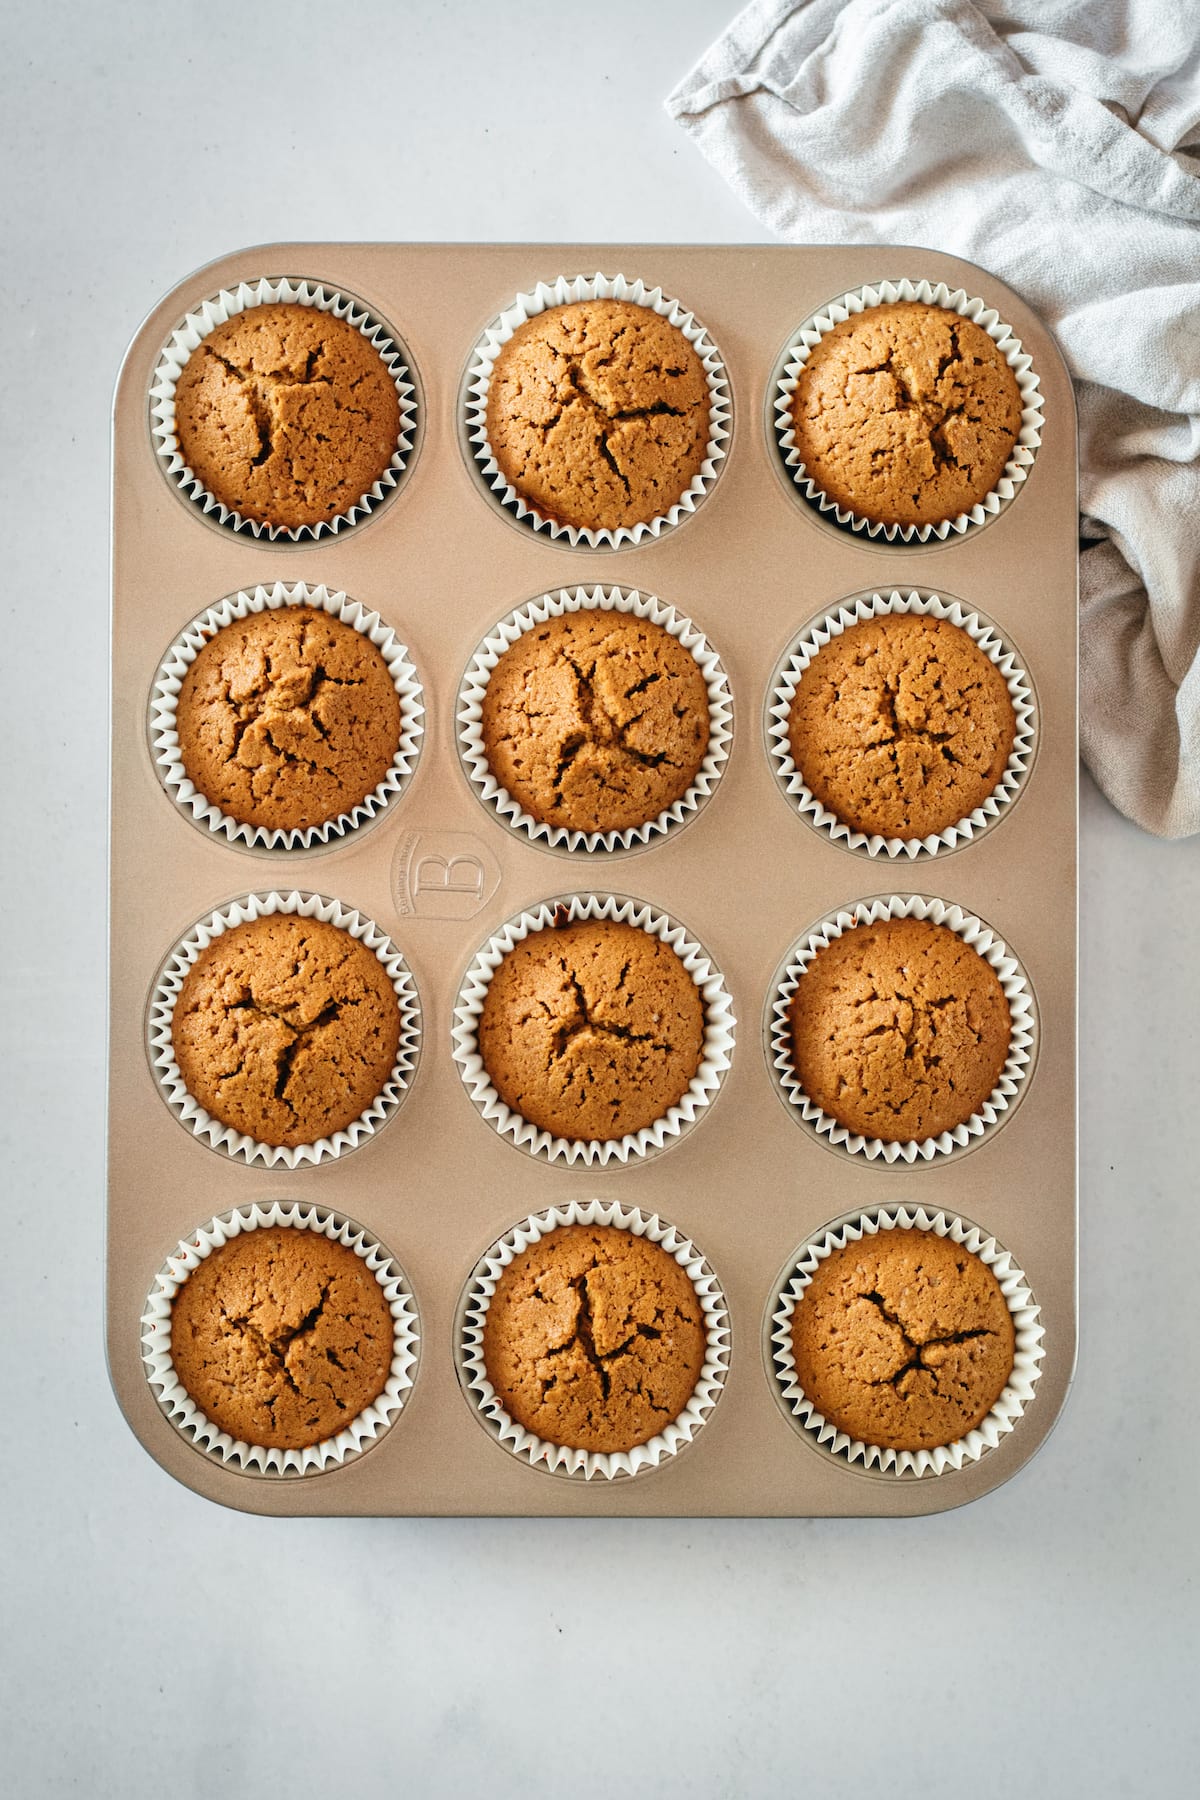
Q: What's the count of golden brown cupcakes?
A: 12